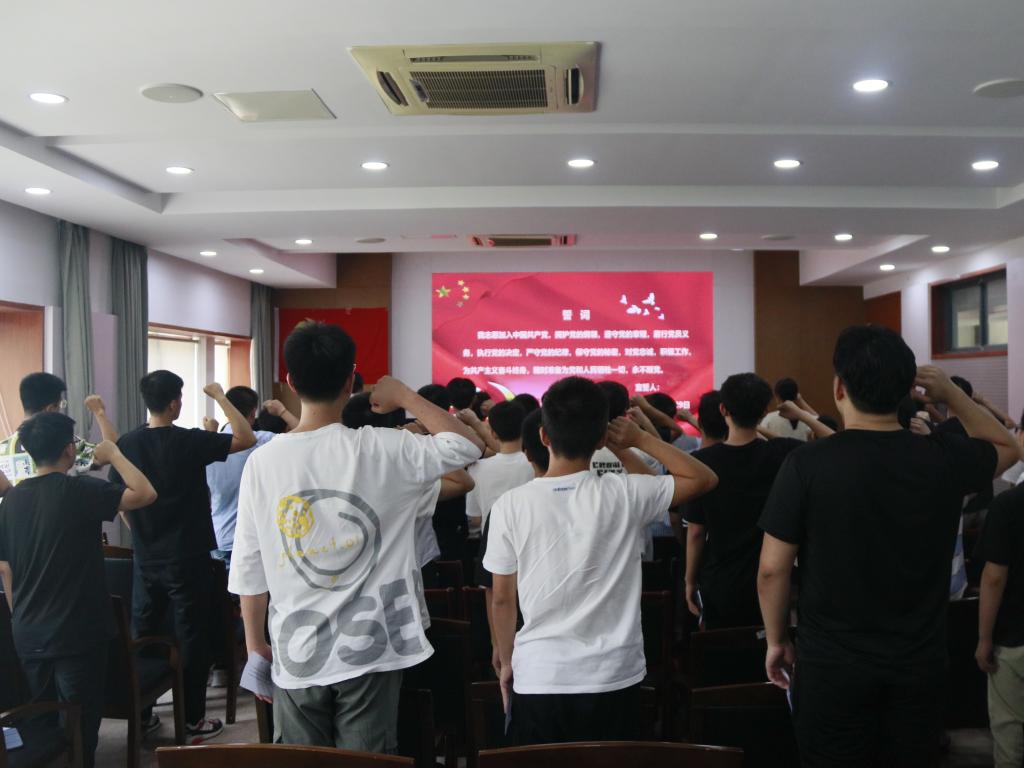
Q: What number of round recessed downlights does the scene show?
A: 15